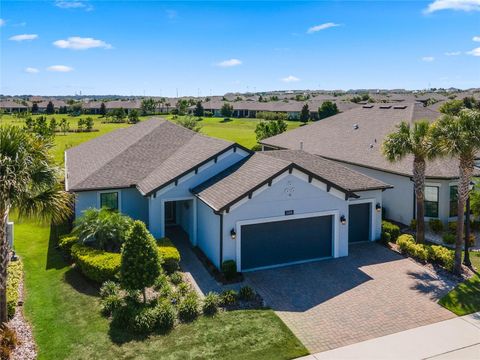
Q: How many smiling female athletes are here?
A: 0